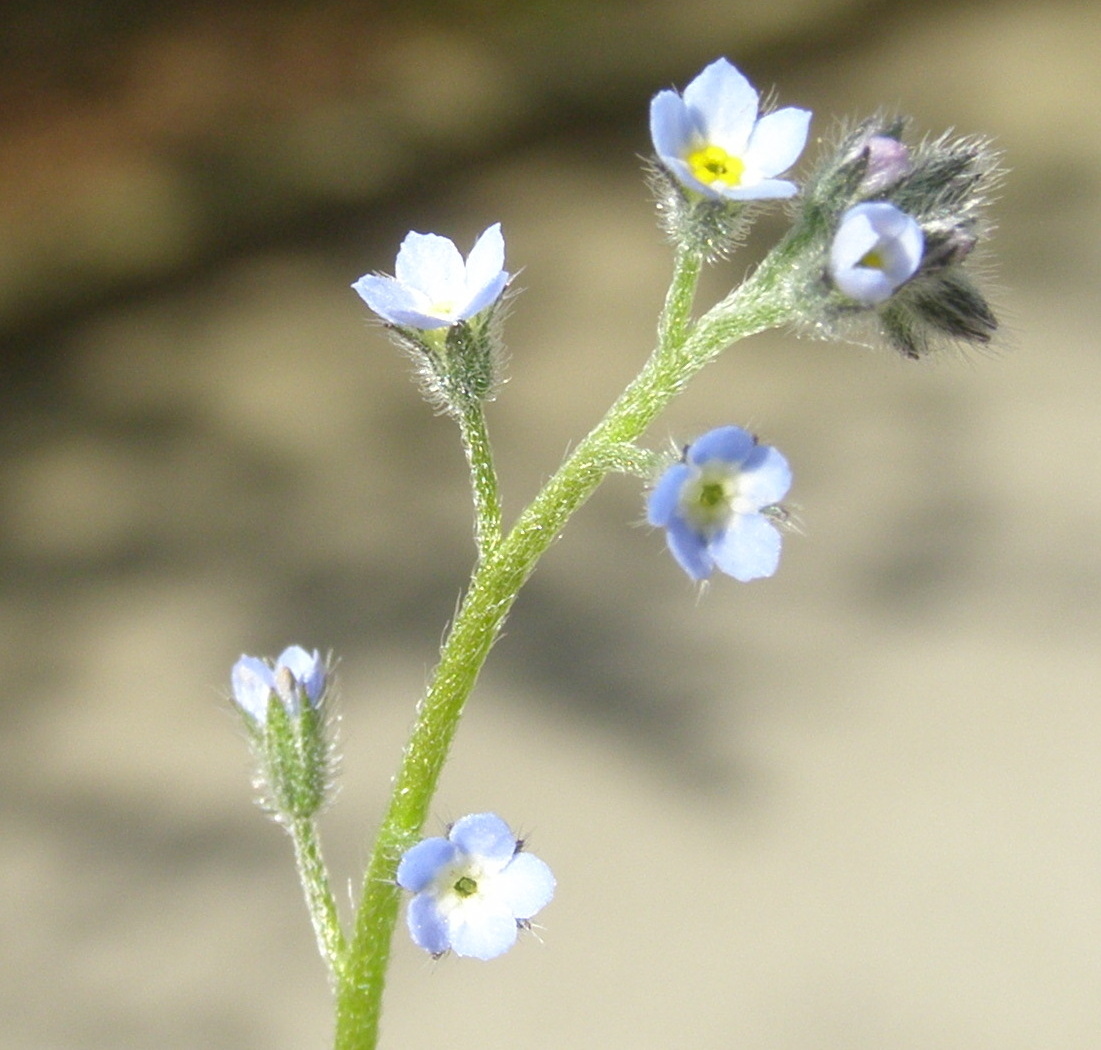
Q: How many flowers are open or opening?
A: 6